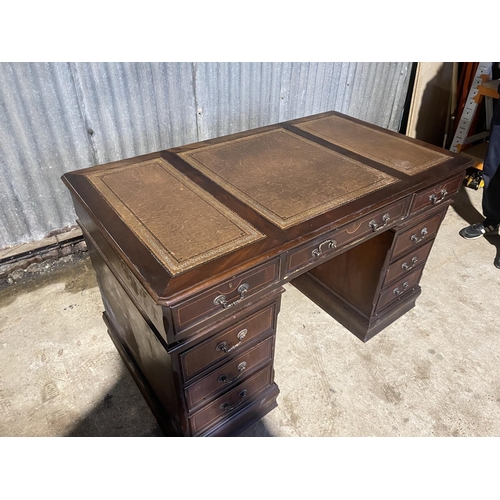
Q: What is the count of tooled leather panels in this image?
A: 3